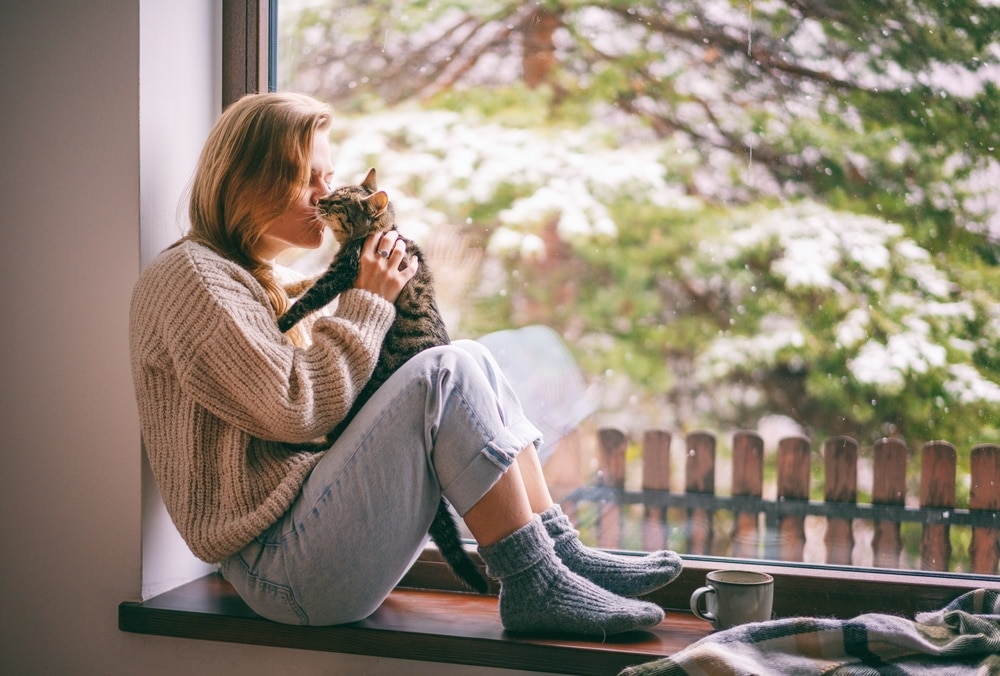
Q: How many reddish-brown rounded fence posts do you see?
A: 9